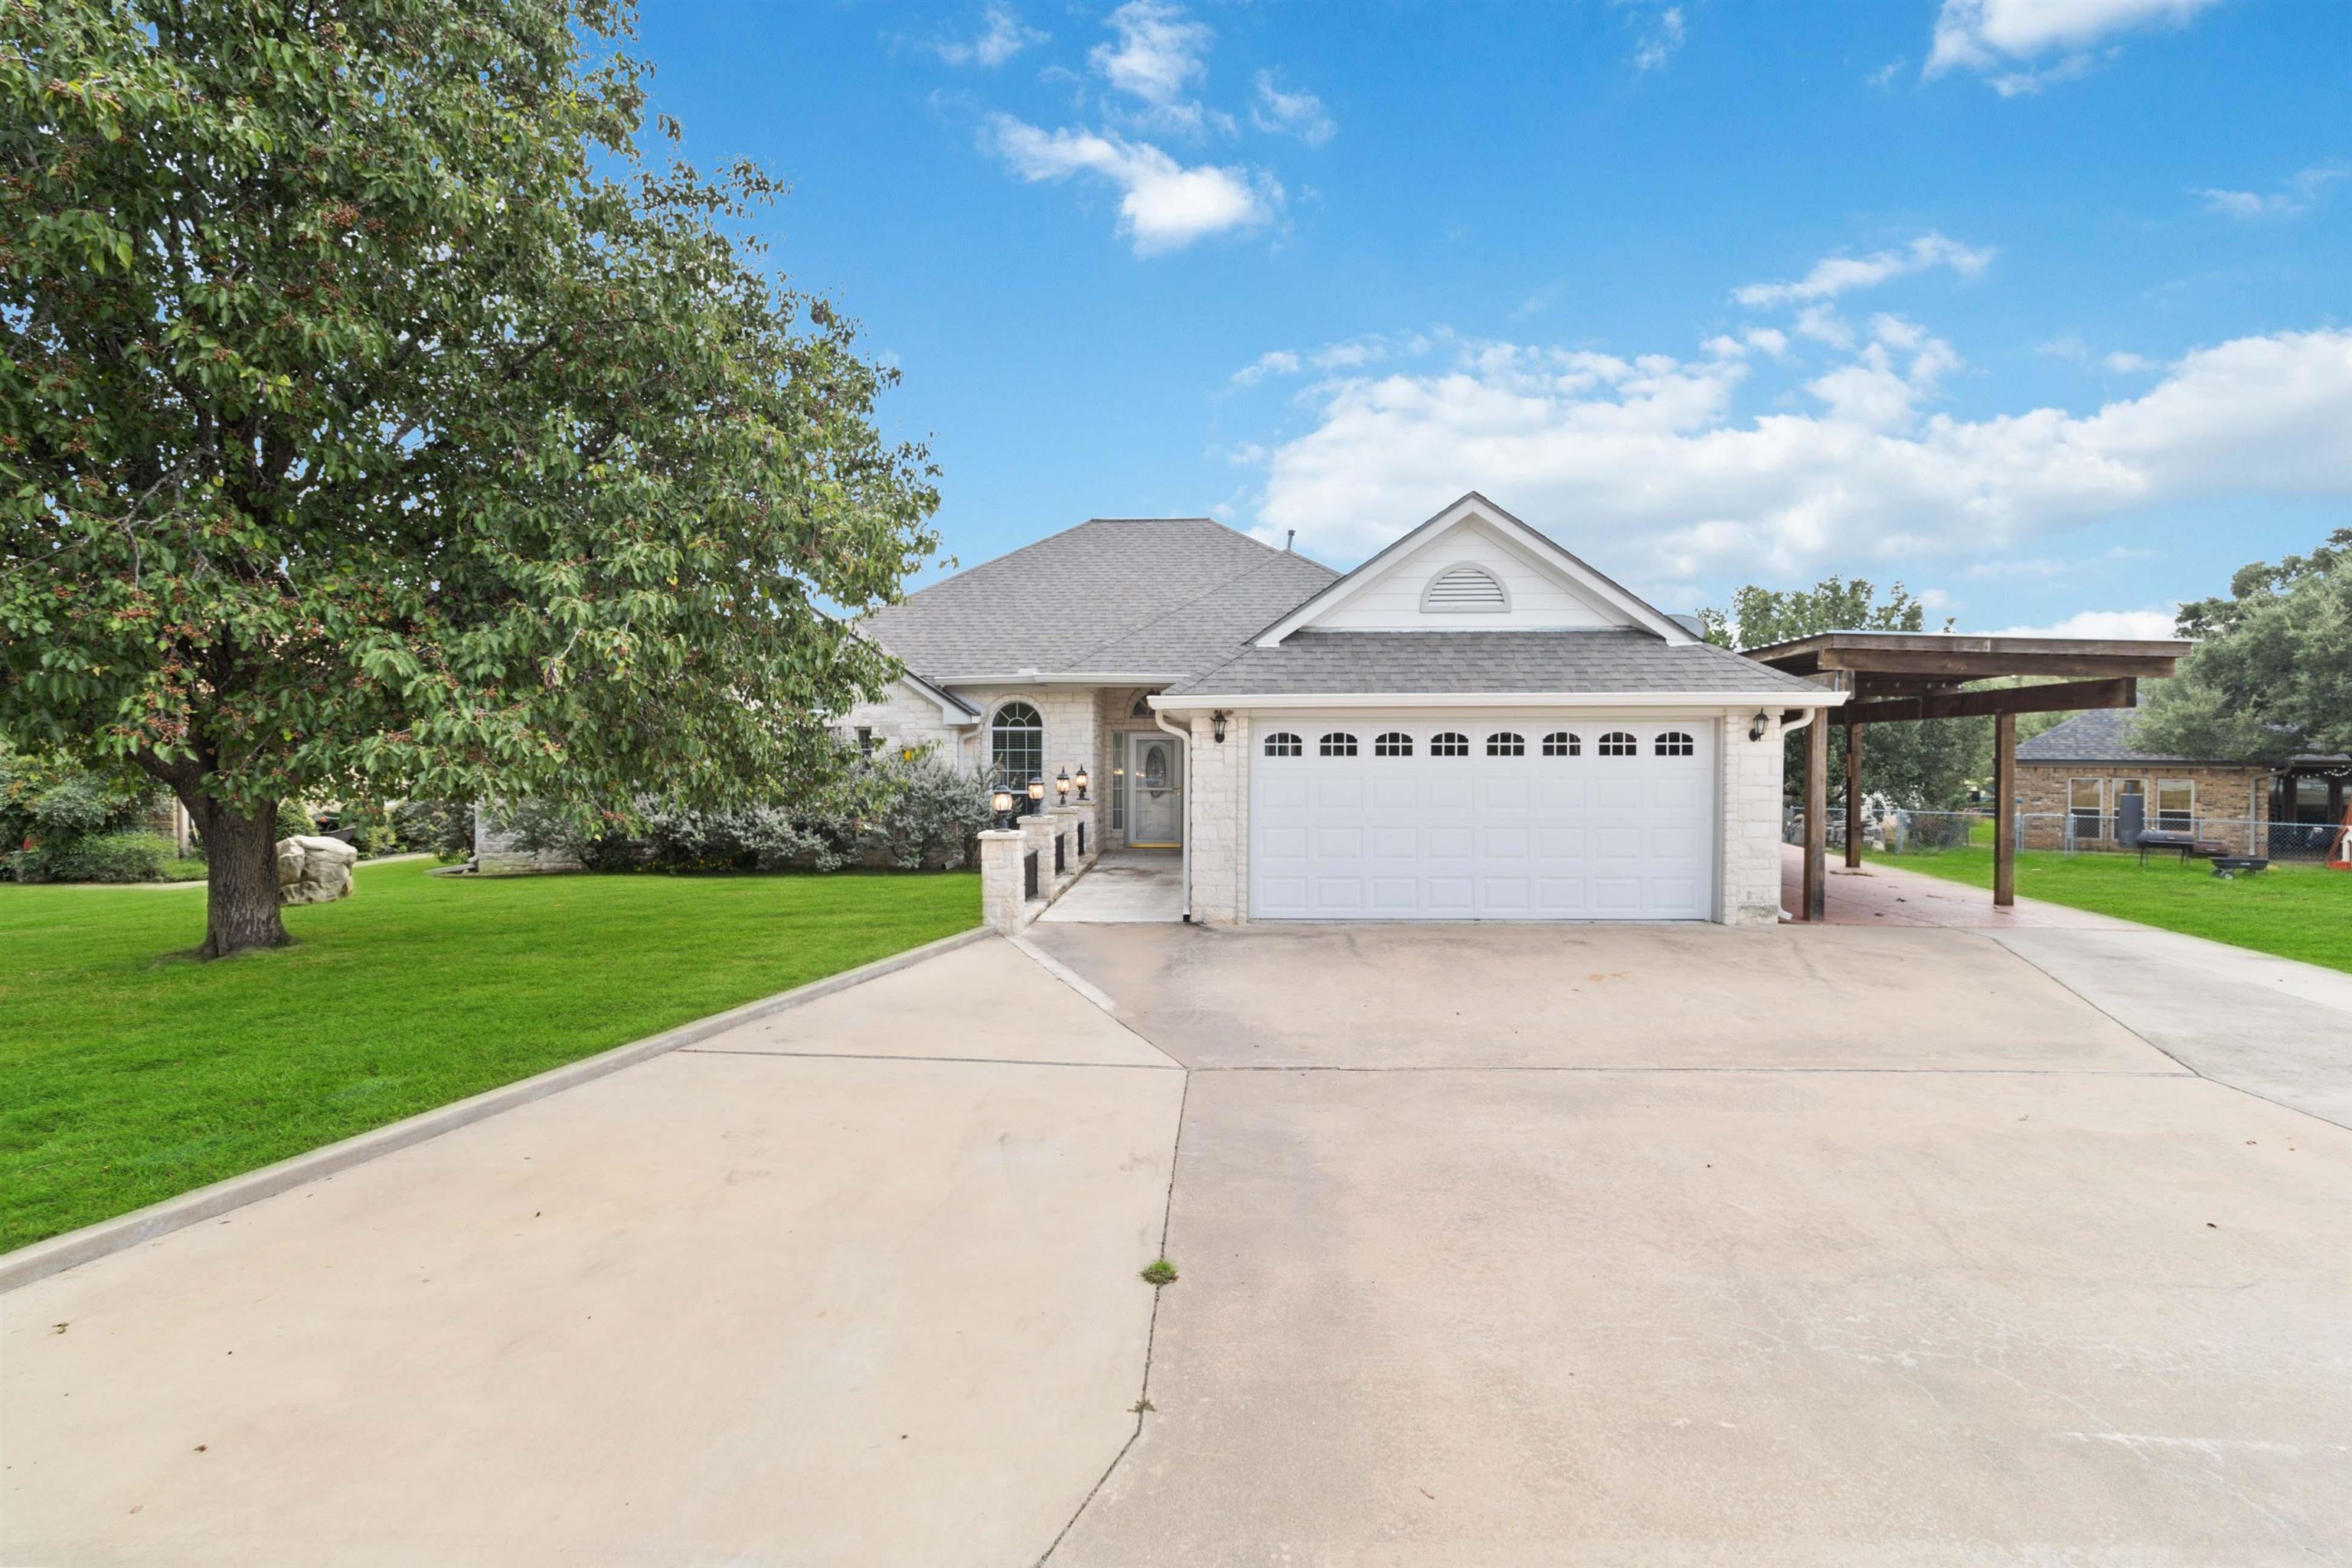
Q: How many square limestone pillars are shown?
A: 4